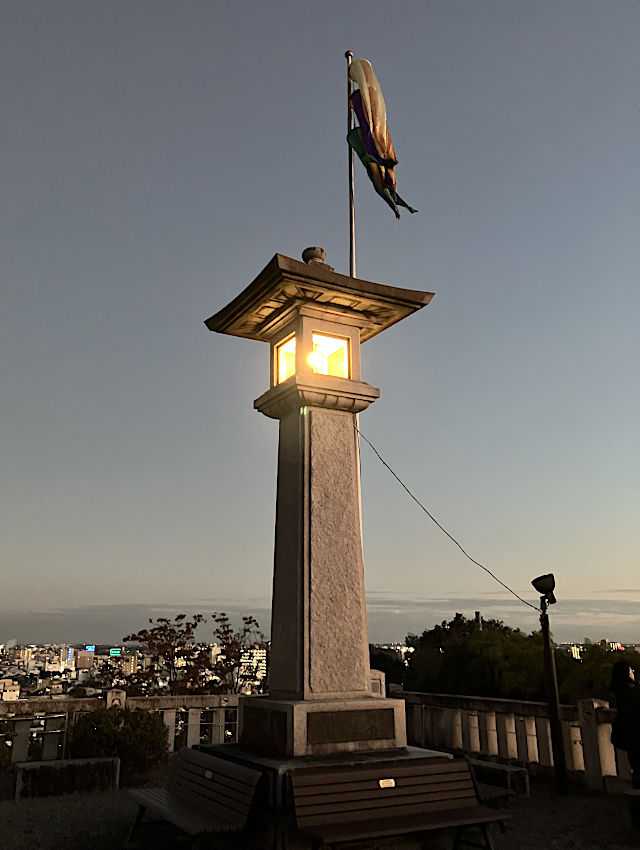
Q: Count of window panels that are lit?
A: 2